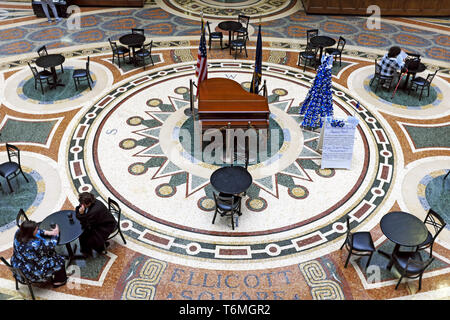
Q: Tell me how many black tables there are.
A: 8